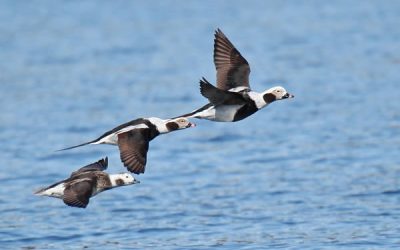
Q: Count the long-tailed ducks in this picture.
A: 3